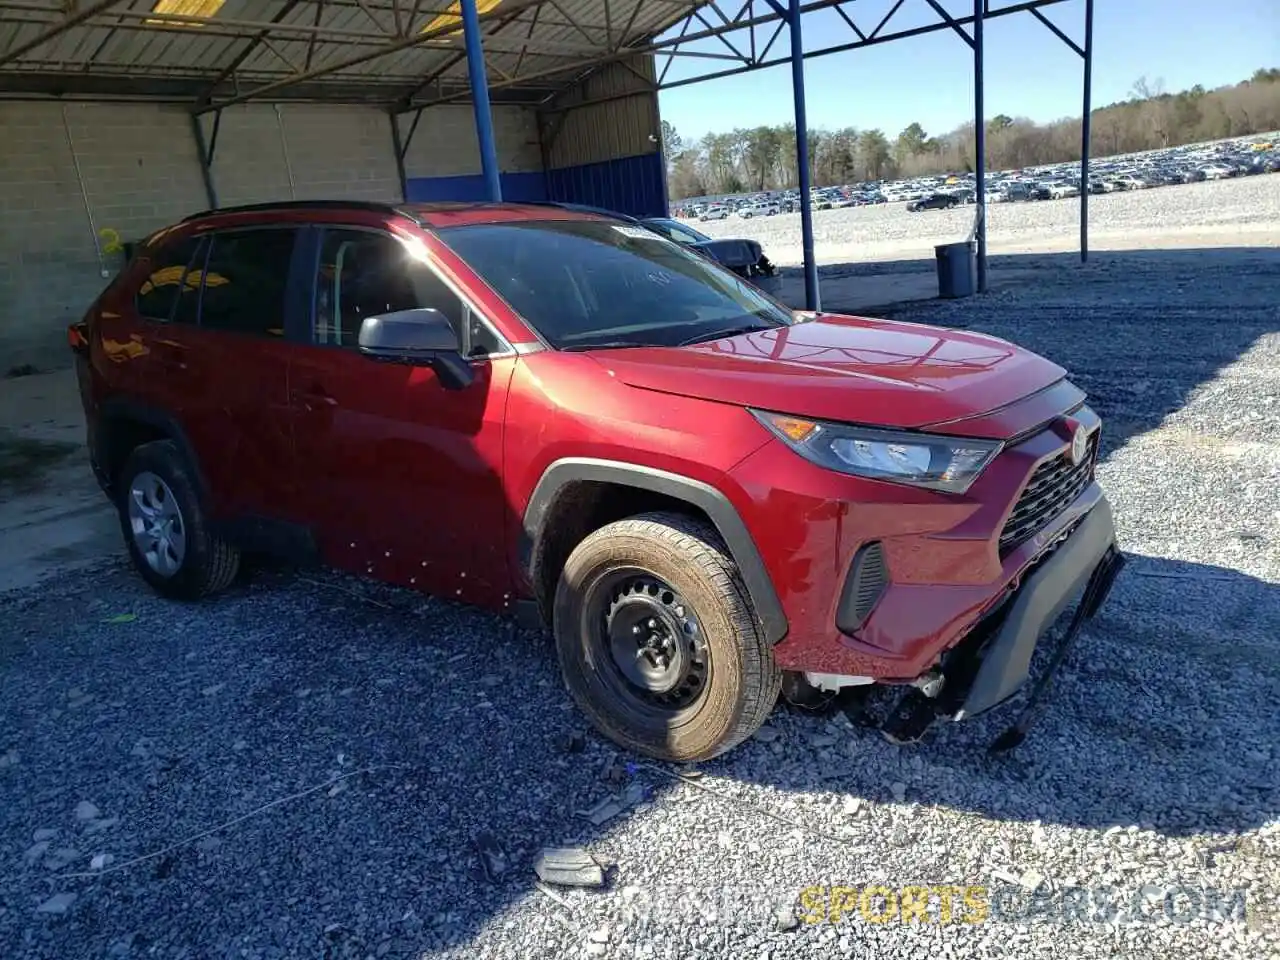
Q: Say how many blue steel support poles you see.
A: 4